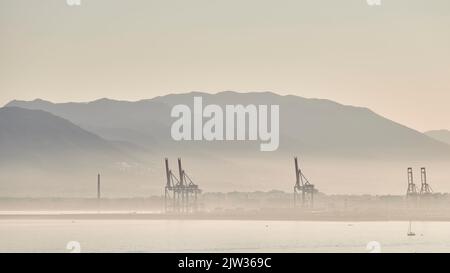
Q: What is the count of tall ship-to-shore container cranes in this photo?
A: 5